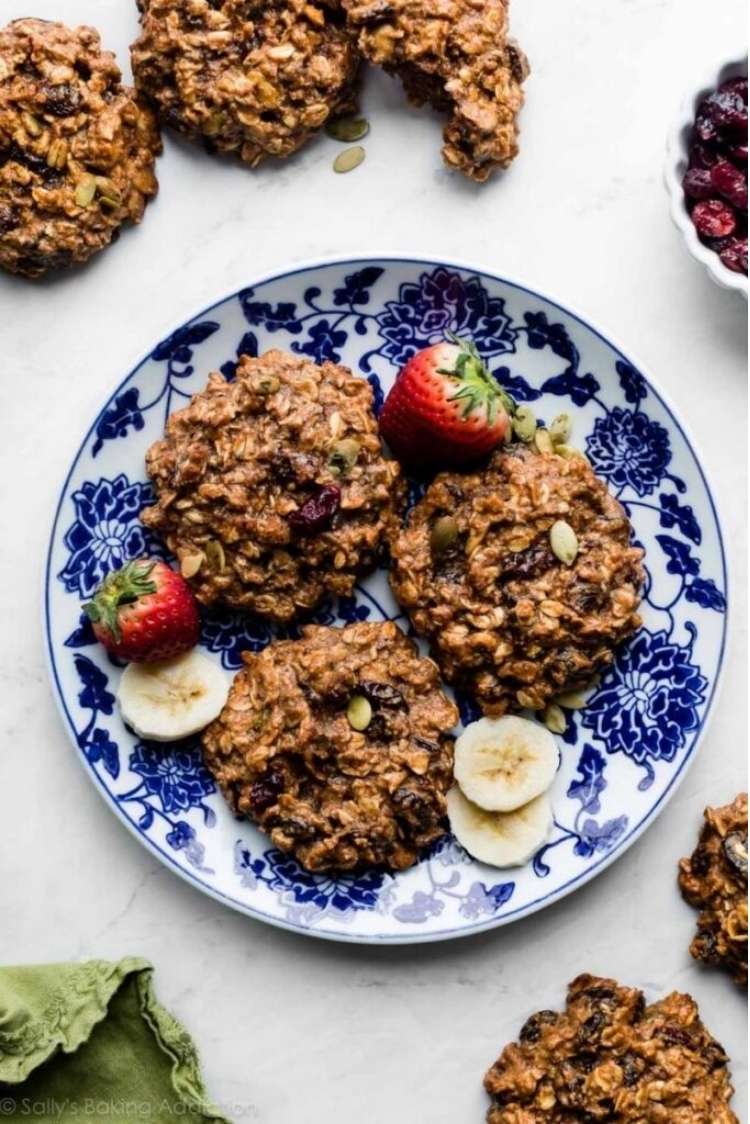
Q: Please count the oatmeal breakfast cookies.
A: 8